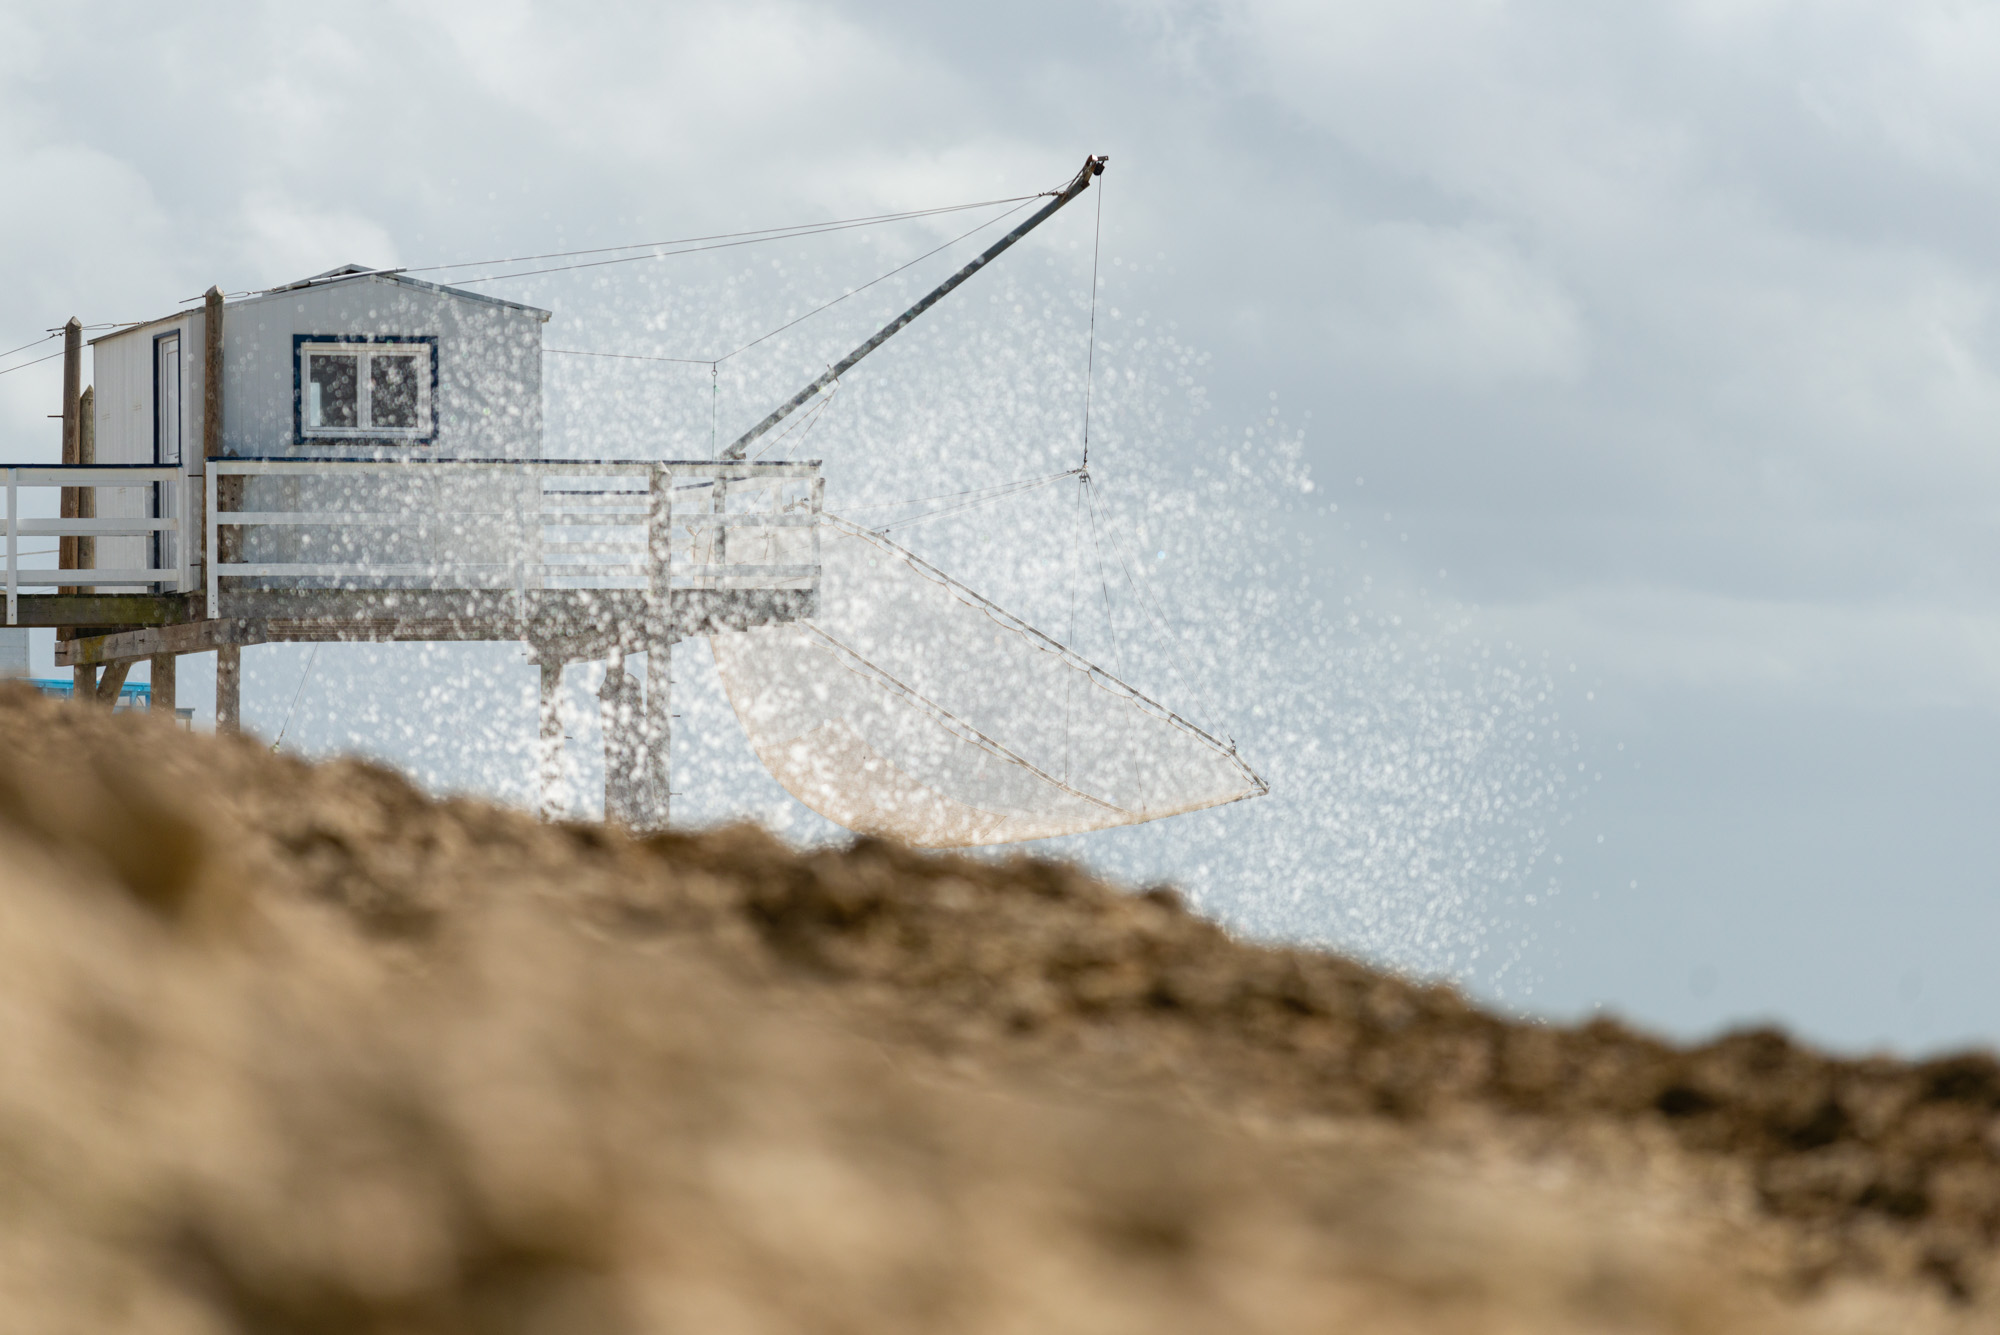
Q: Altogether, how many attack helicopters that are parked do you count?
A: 0